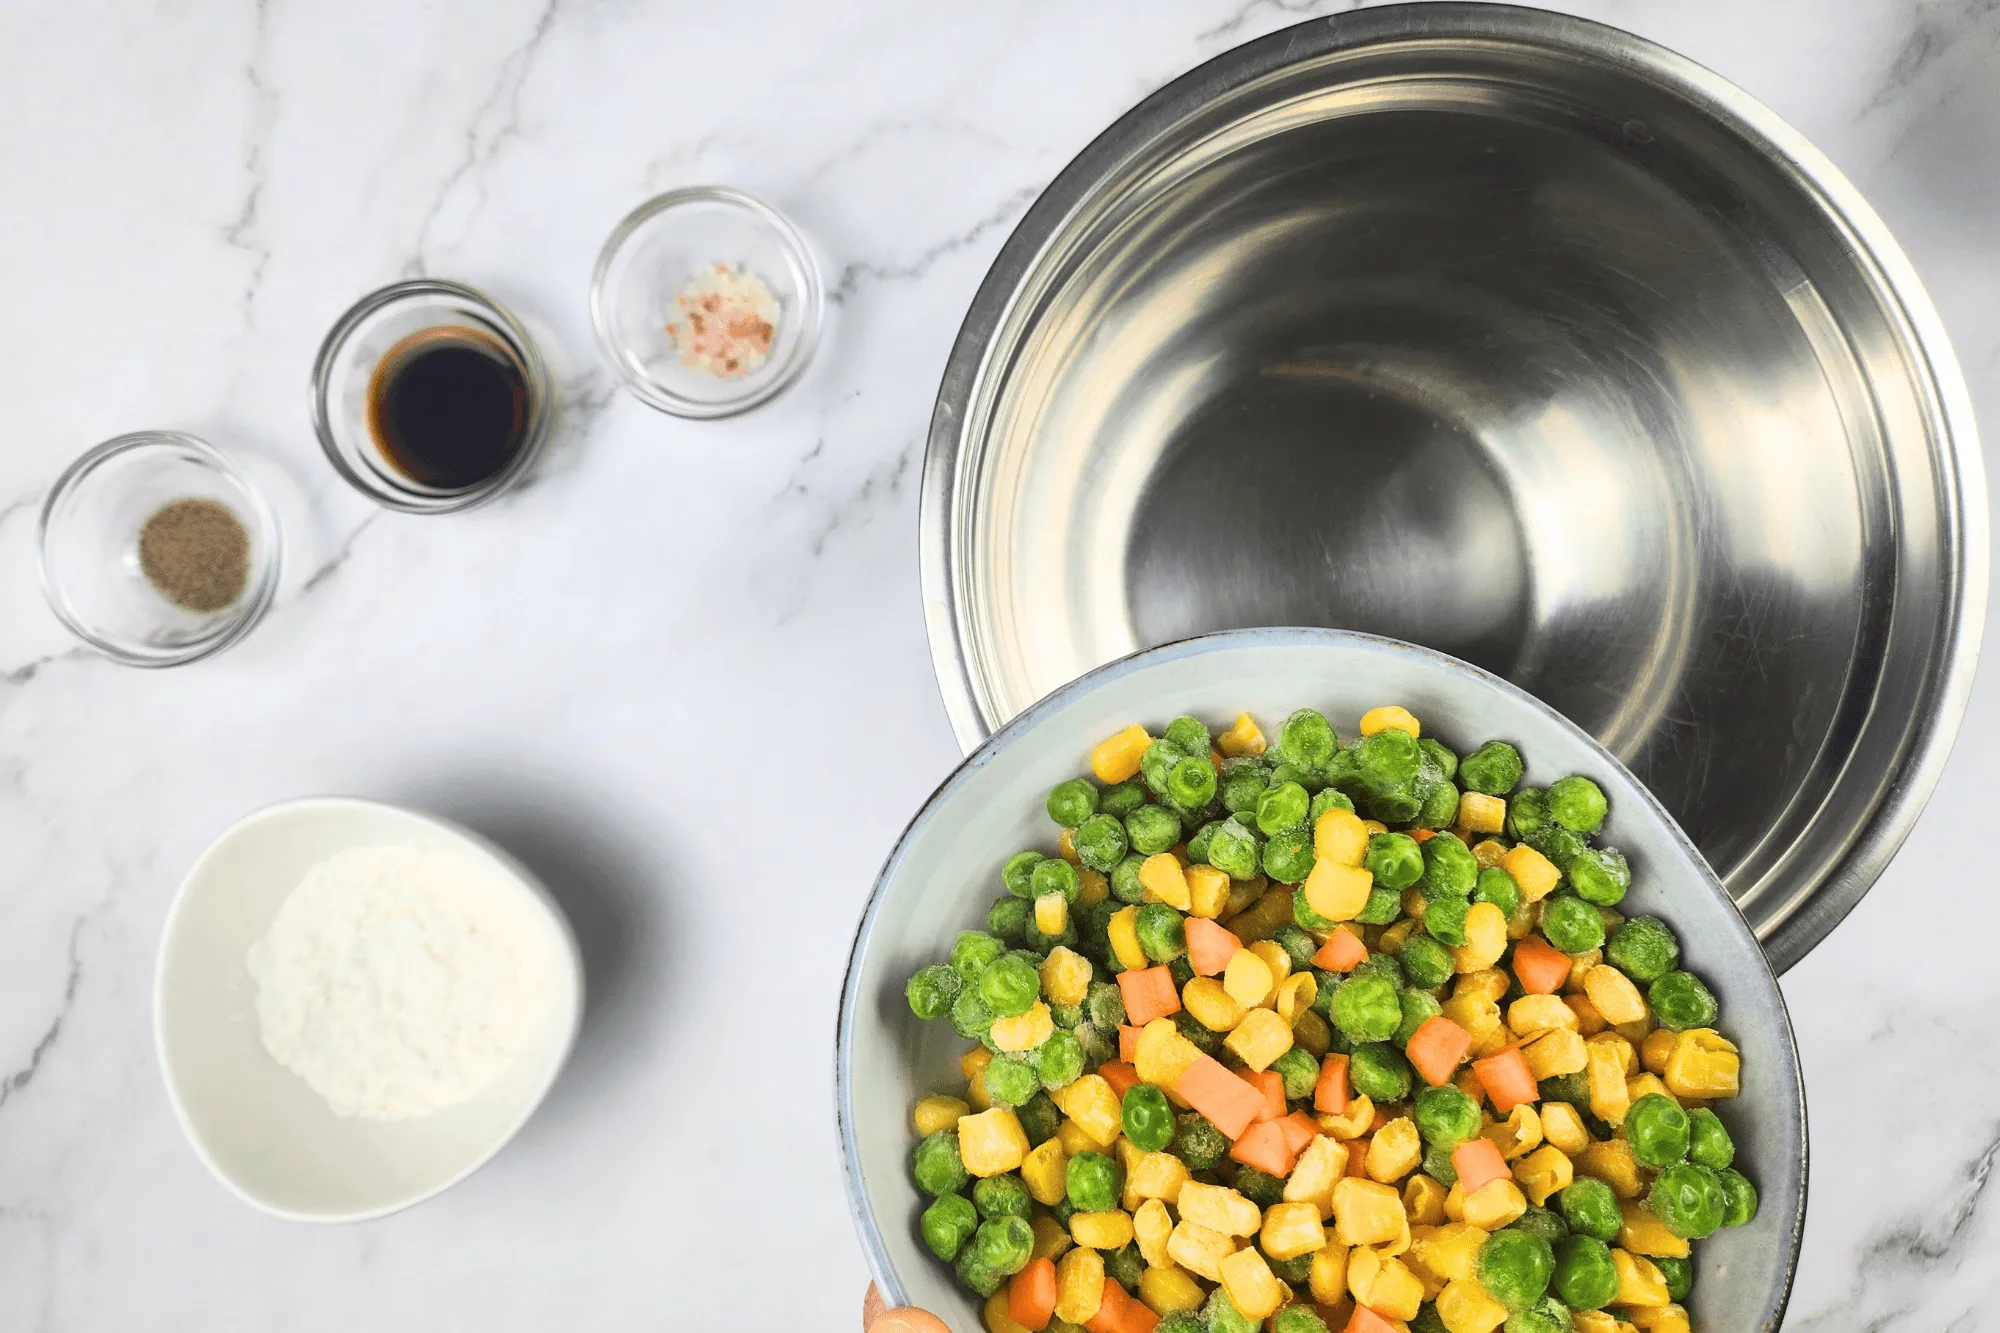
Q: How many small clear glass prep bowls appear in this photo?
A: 3